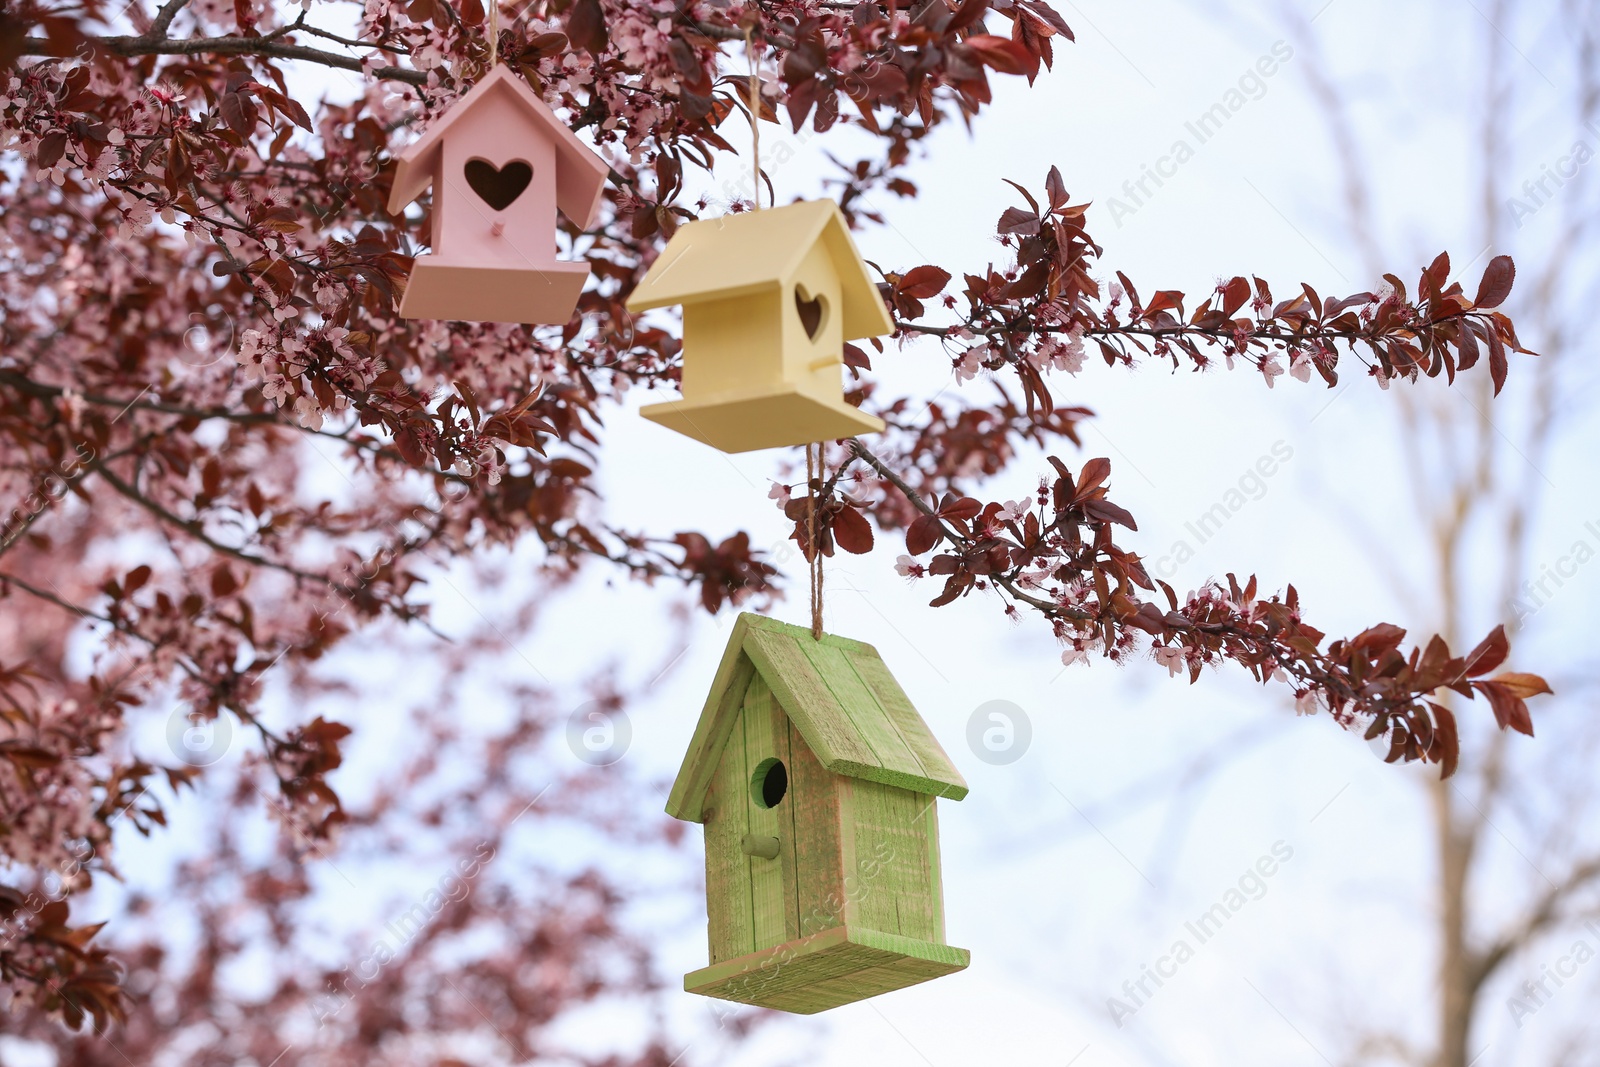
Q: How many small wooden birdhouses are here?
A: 3